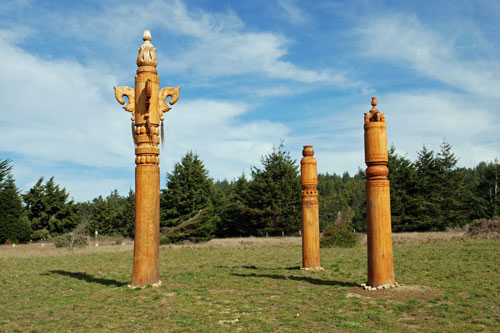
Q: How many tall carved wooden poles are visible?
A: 3